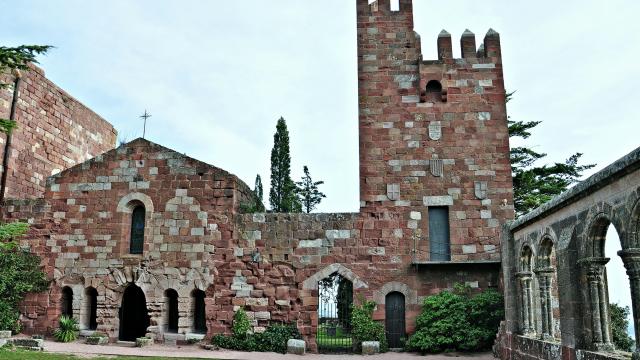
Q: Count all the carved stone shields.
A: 4